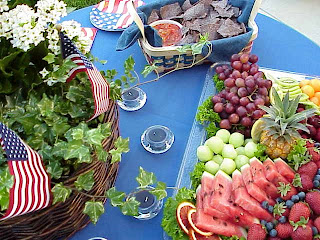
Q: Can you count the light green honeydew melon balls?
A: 12